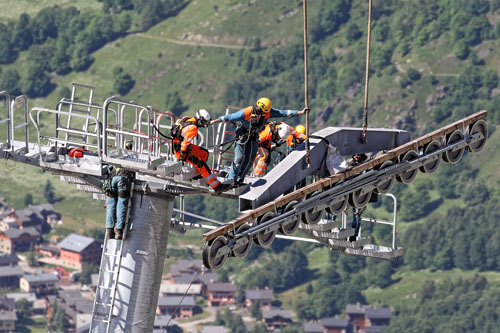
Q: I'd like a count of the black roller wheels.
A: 12